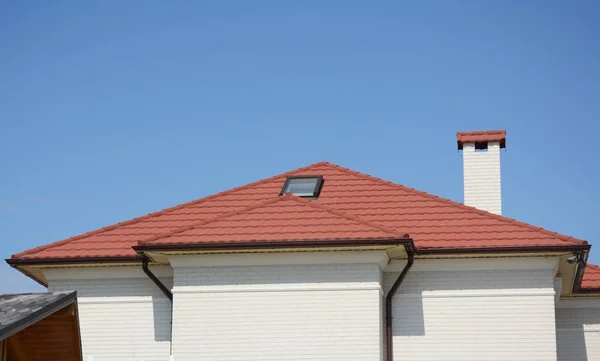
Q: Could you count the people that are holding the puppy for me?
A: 0